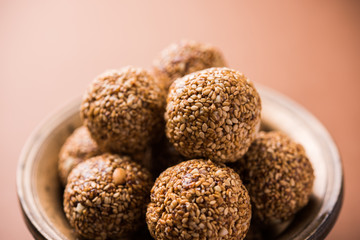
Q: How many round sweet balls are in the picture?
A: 7